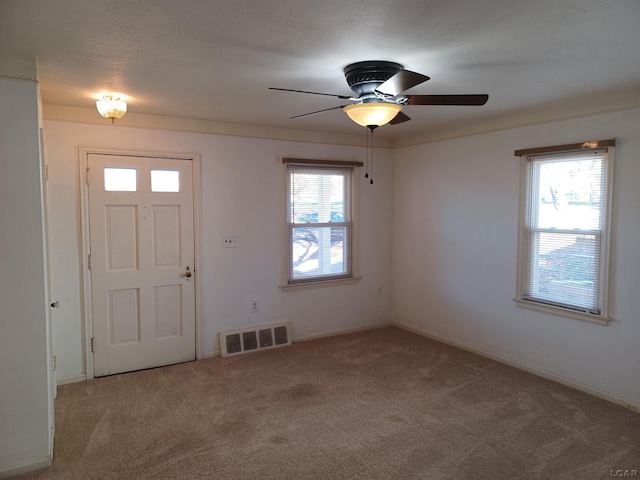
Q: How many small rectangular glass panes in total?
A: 2